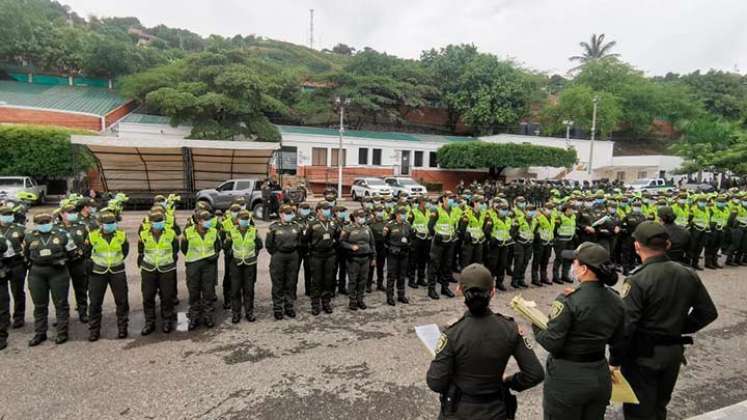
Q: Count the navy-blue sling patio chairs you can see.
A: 0